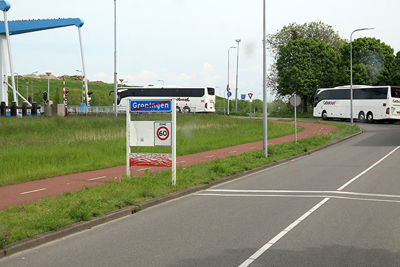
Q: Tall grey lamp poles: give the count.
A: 5